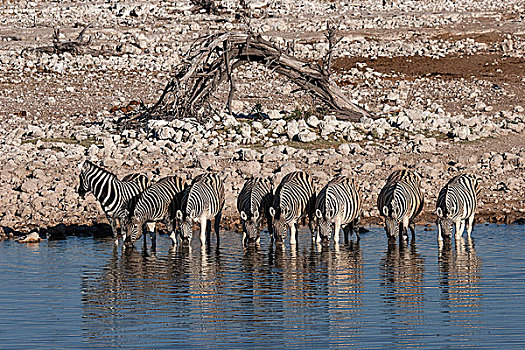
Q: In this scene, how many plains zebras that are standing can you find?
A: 8